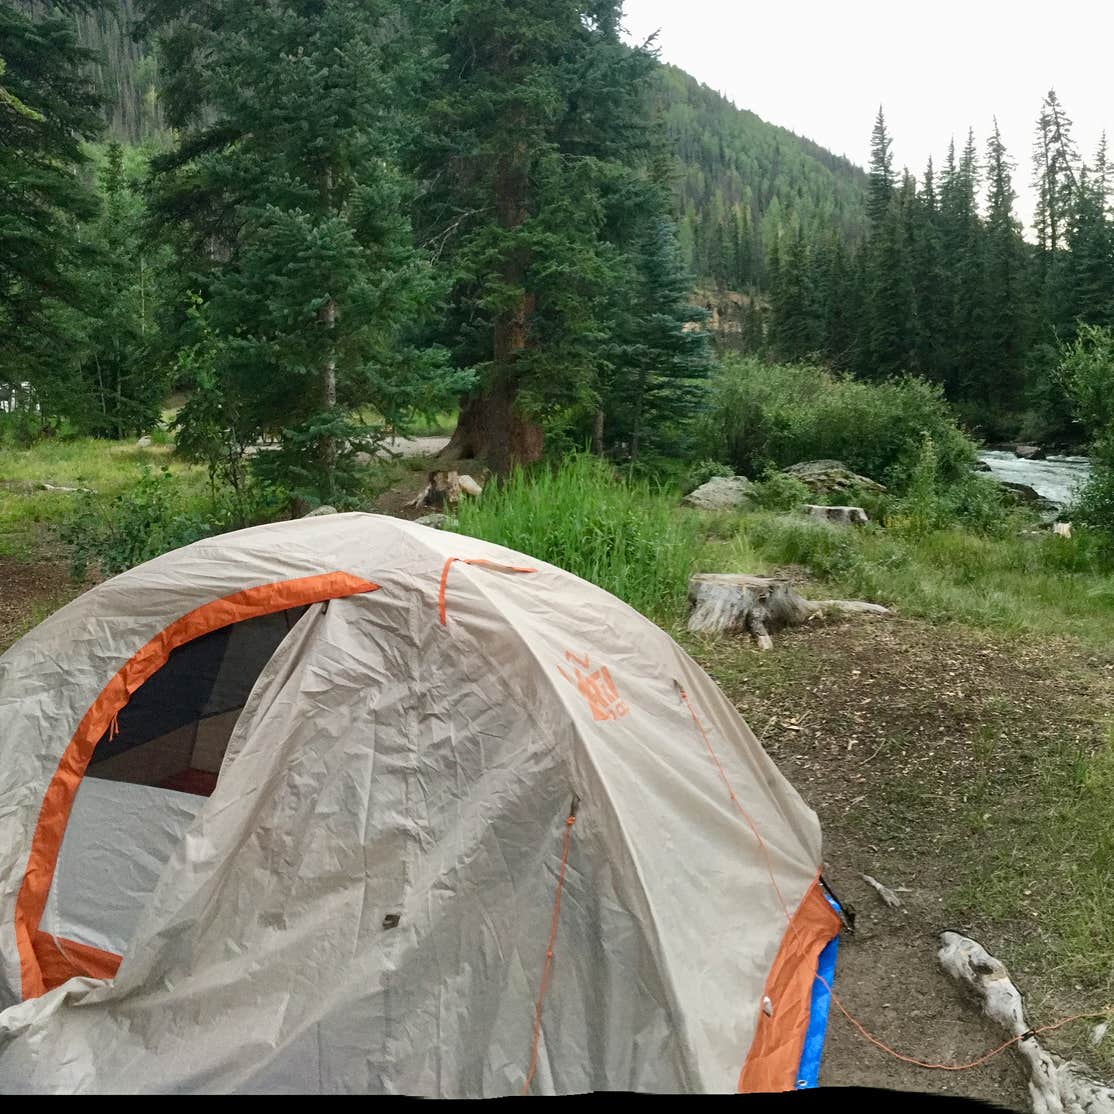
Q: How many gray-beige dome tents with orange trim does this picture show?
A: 1